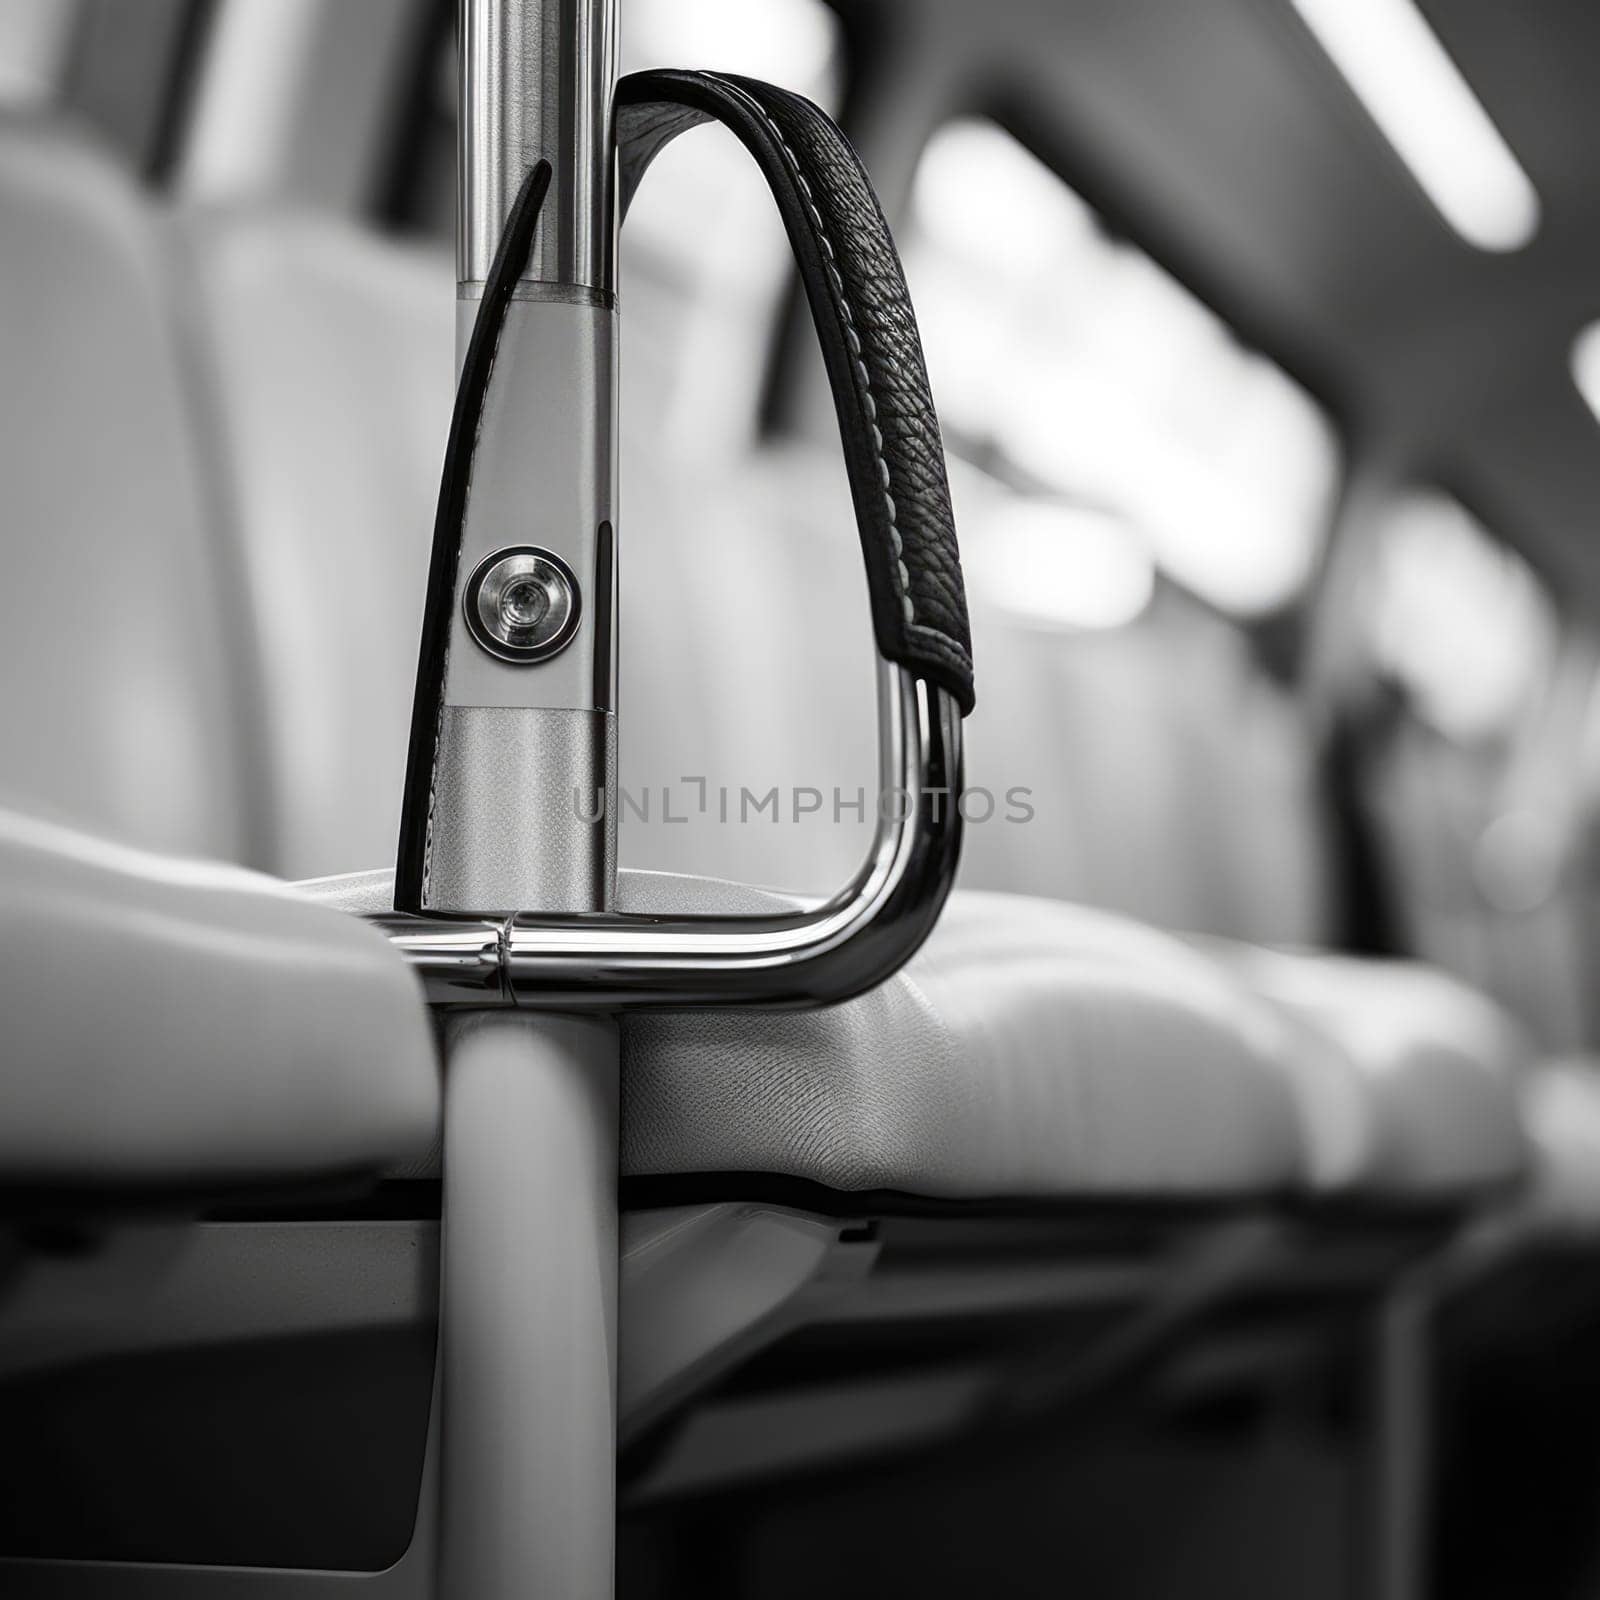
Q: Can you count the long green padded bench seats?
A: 0